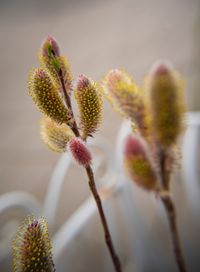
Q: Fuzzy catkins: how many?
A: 9